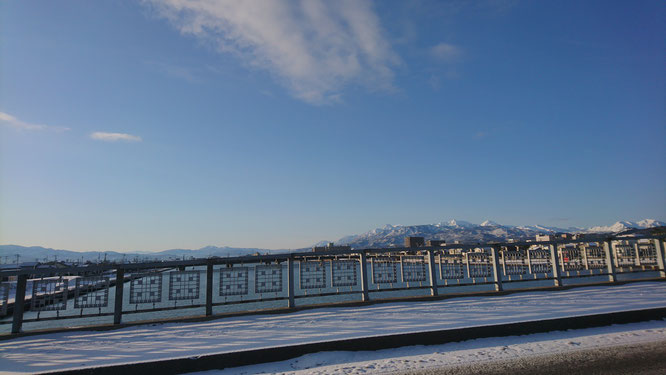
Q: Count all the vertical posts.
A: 10